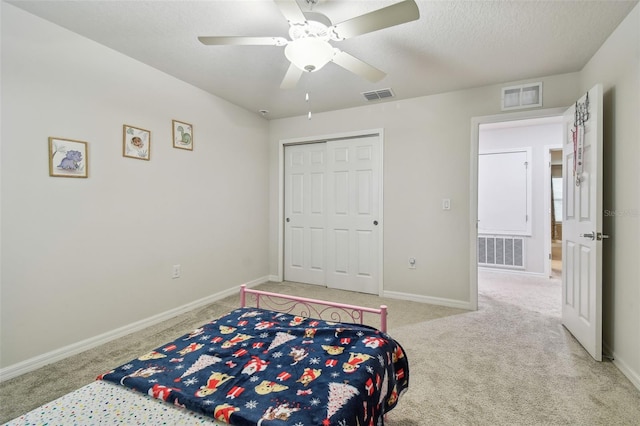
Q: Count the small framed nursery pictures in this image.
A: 3